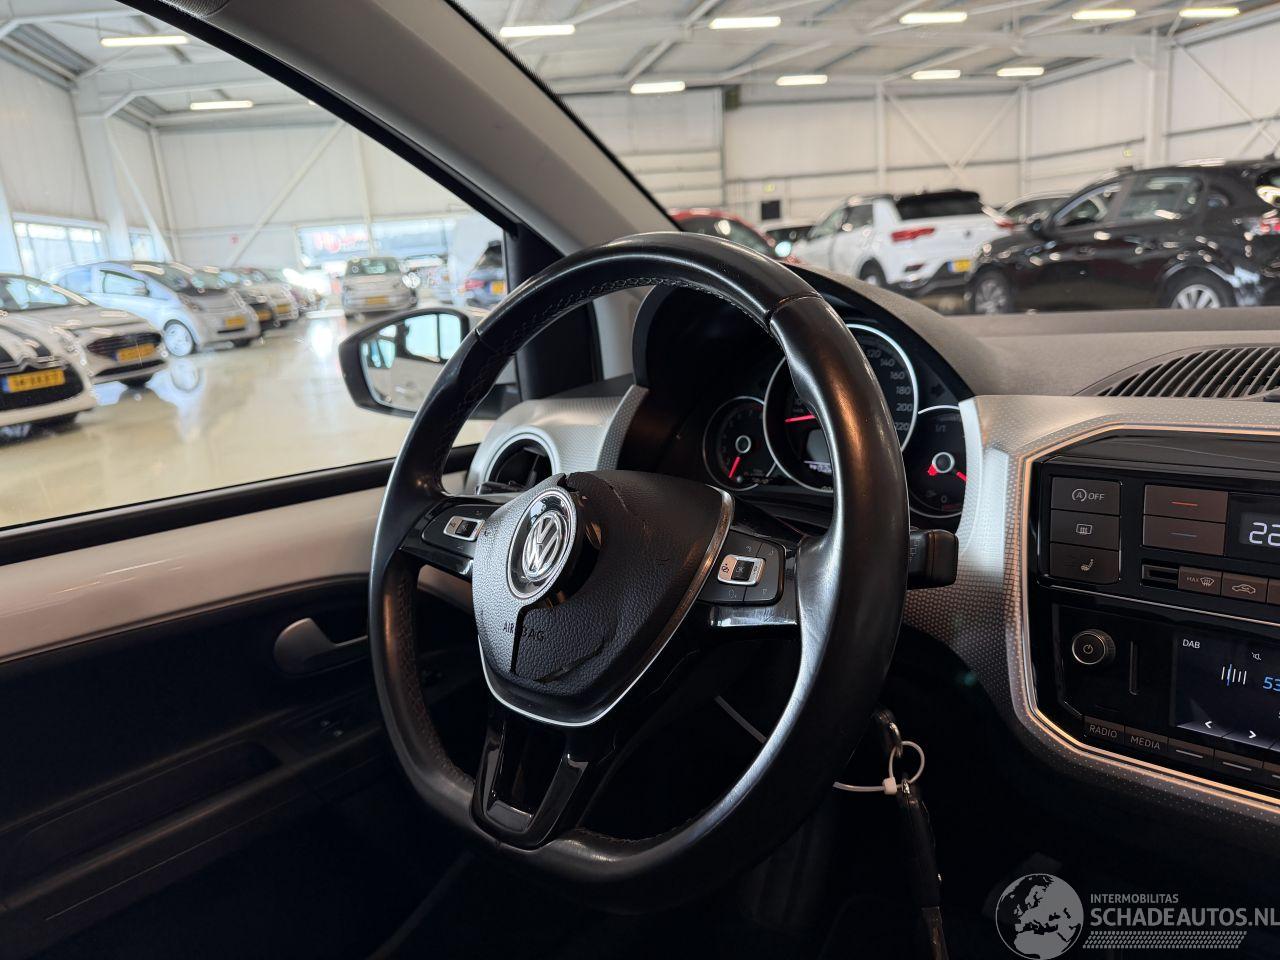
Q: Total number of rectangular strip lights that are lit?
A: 11